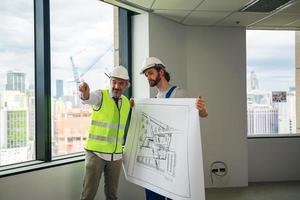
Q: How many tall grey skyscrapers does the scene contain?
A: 2